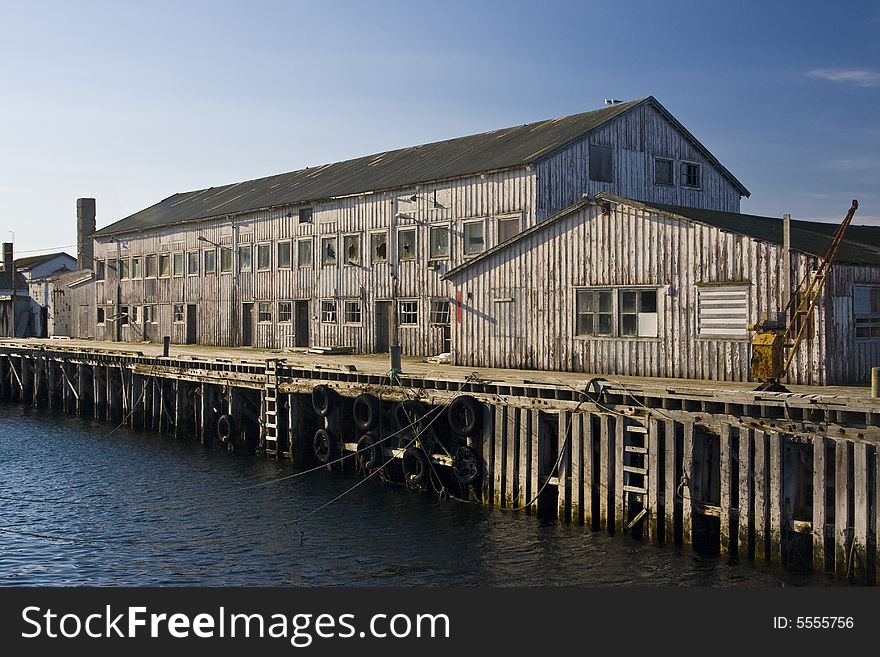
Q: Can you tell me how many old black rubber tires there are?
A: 9